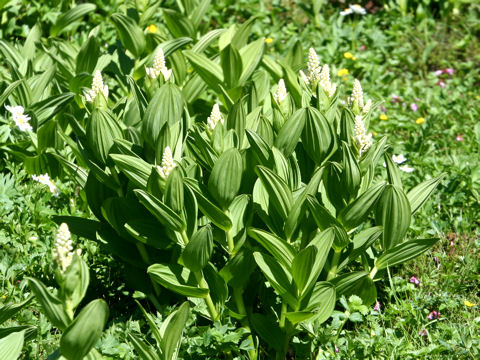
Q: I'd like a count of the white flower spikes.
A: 10